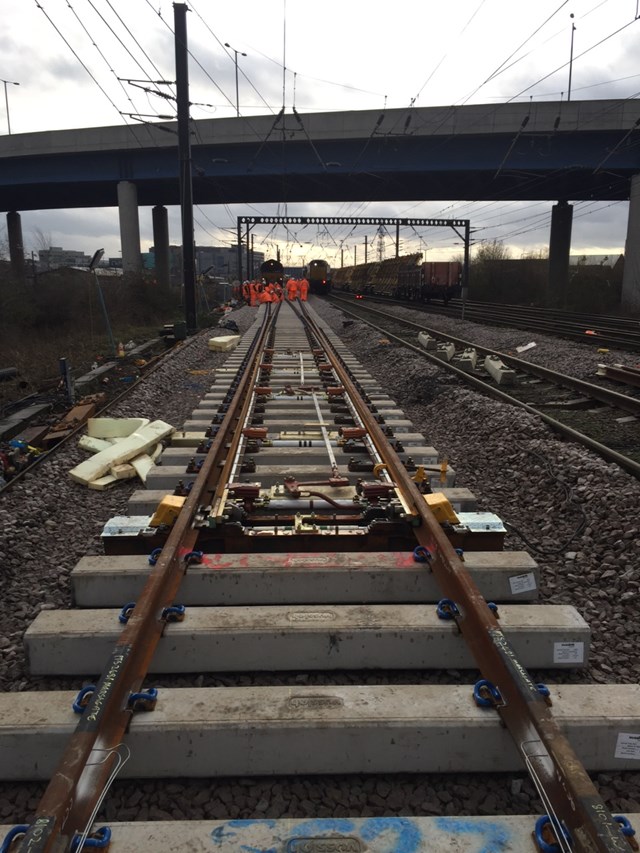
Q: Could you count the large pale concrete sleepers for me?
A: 4